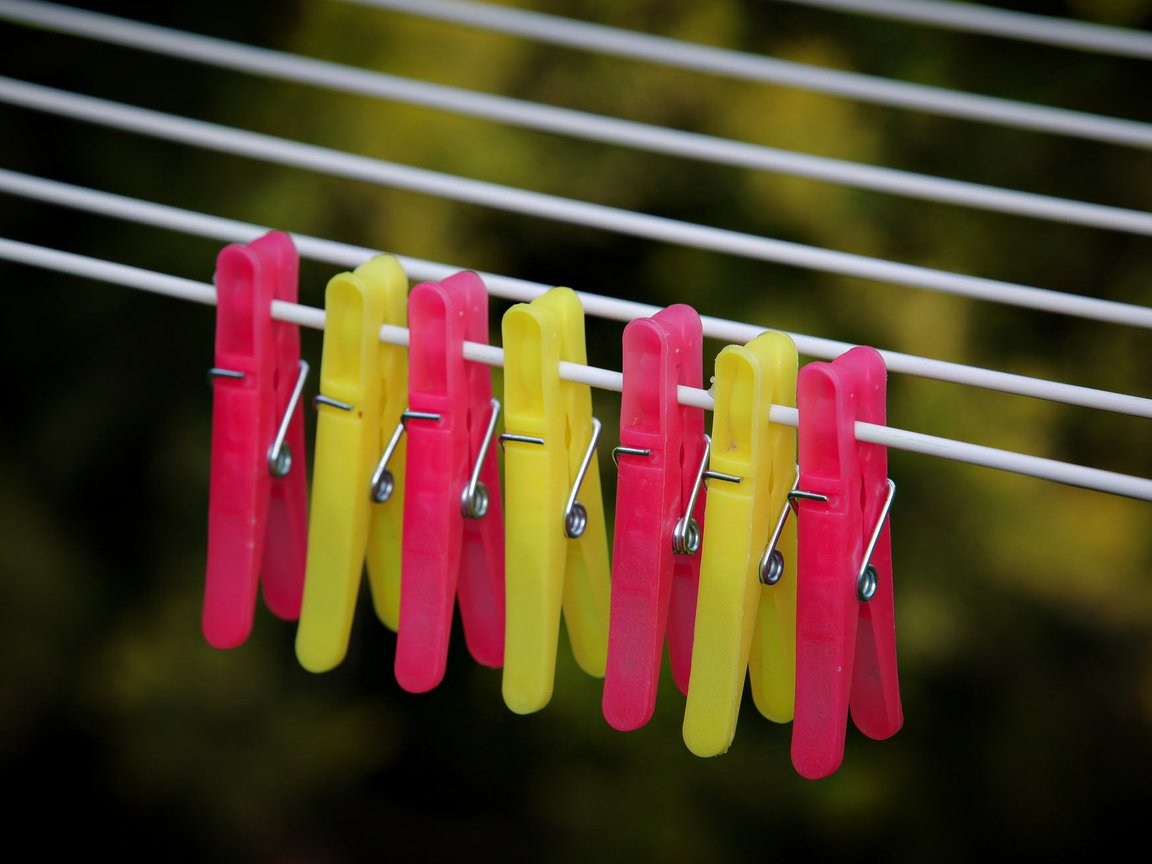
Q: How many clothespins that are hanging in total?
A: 7